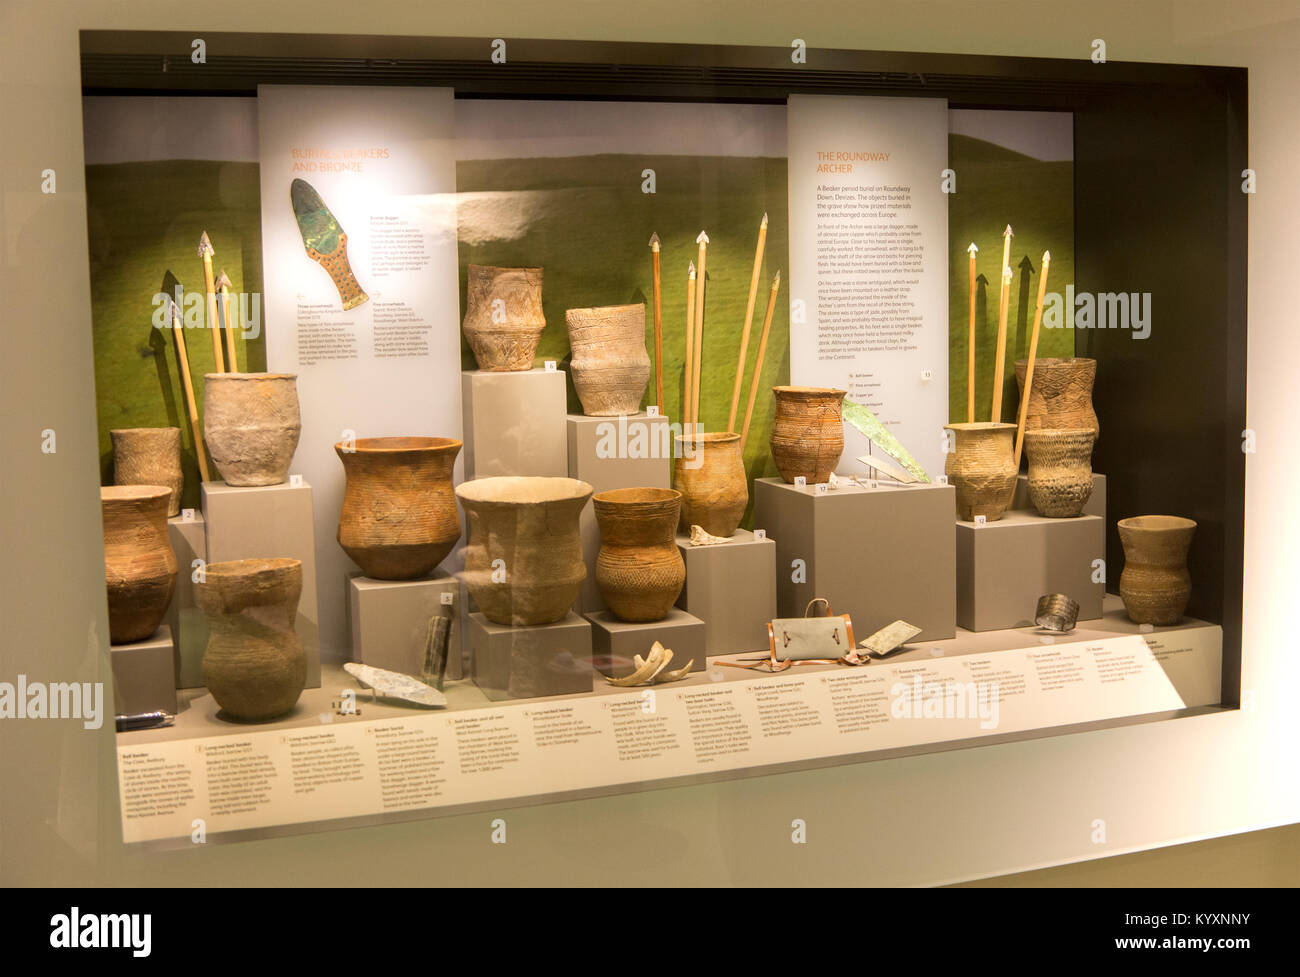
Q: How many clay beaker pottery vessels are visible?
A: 15